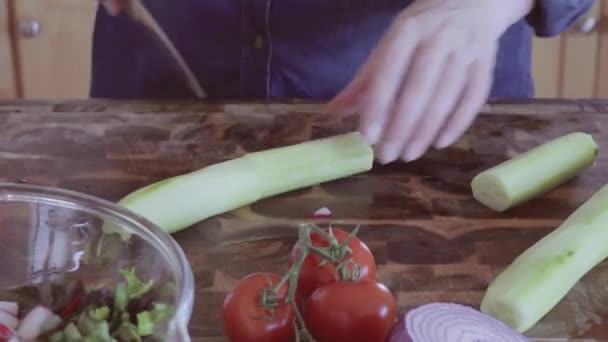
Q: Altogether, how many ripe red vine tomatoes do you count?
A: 3